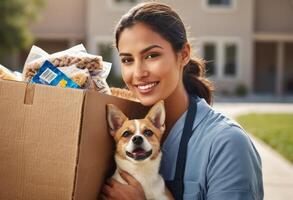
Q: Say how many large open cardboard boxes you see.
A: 1